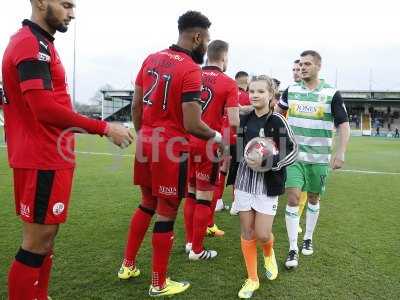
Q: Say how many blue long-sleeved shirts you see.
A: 0